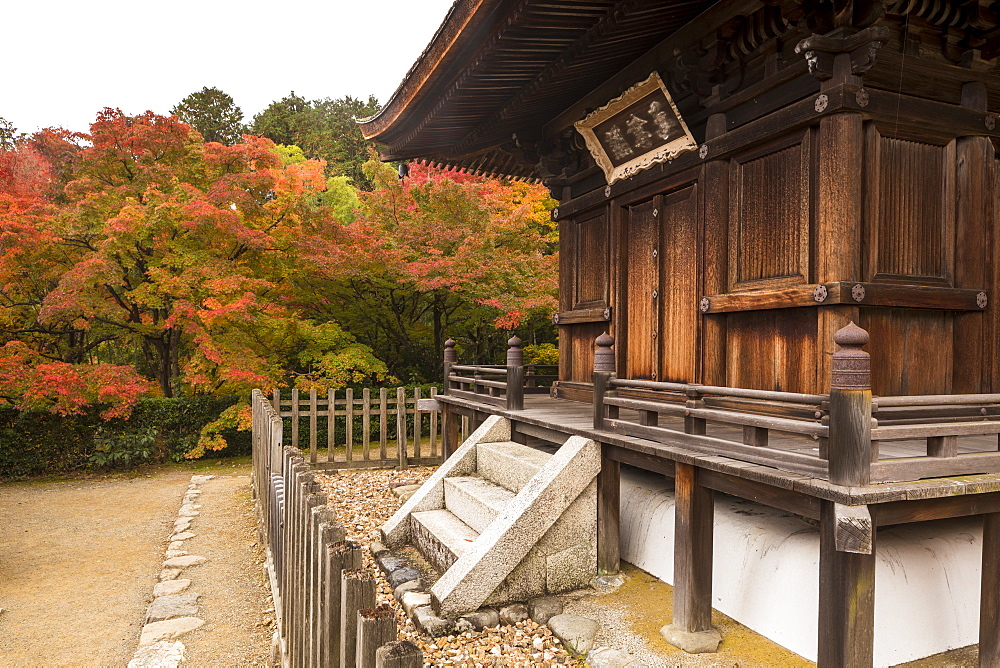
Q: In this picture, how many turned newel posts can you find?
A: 4